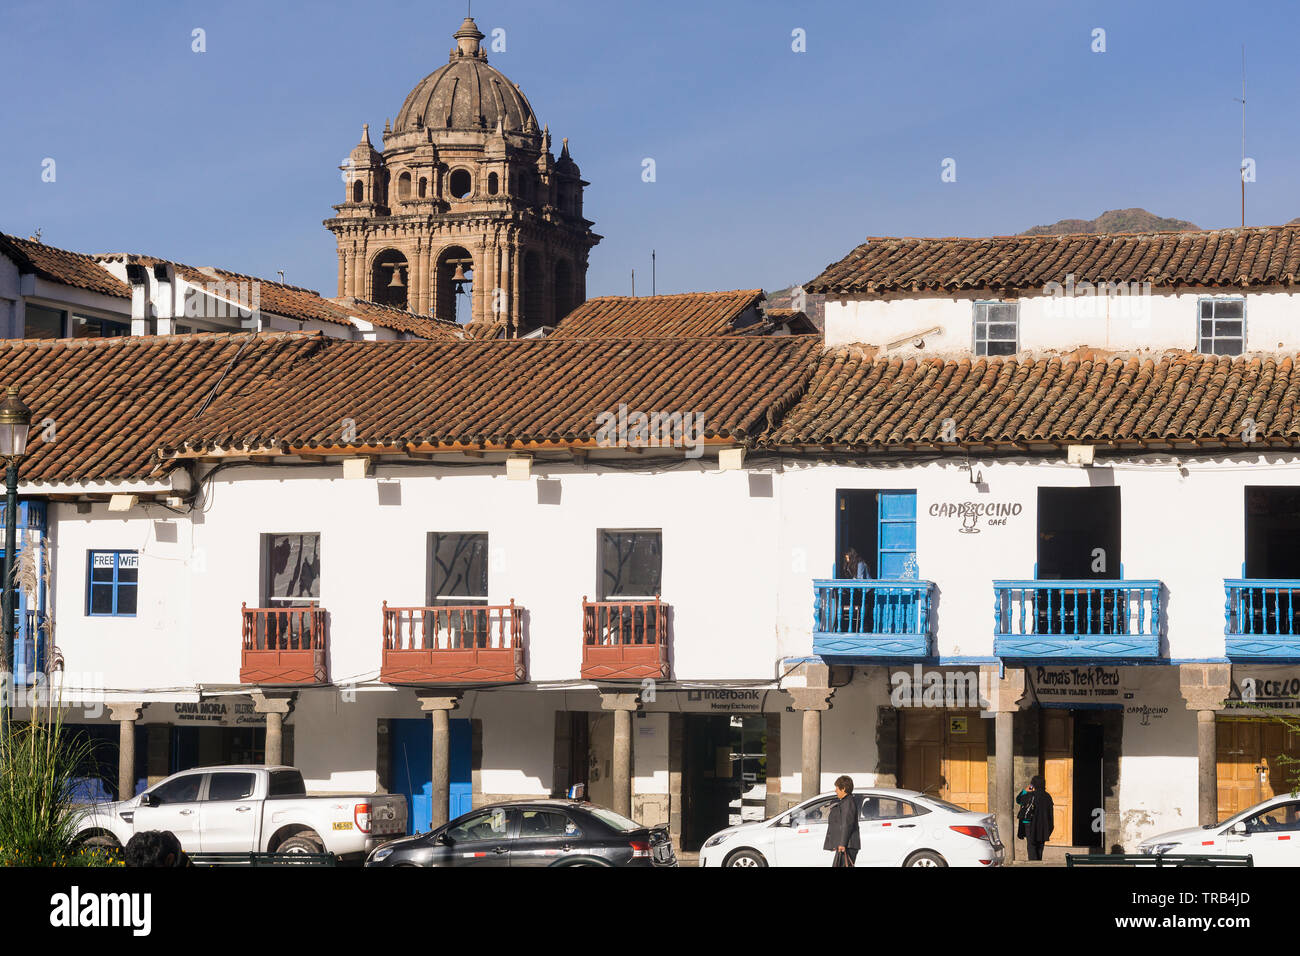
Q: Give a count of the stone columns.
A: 7